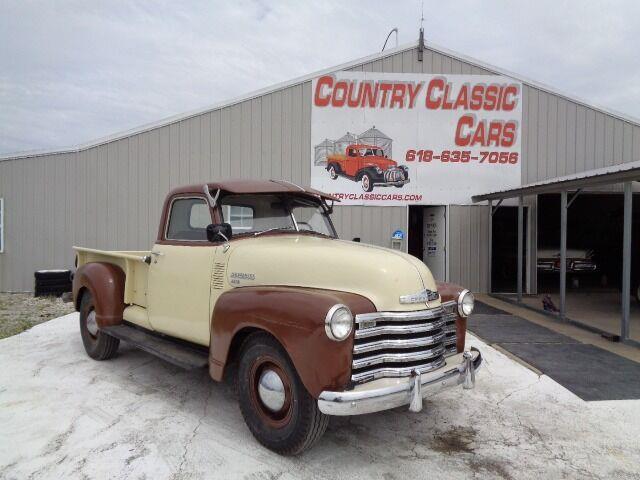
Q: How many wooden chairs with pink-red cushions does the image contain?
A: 0